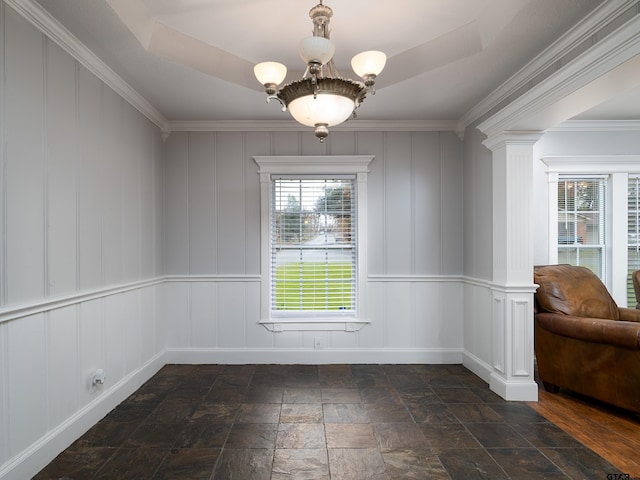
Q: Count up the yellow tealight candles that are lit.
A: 0